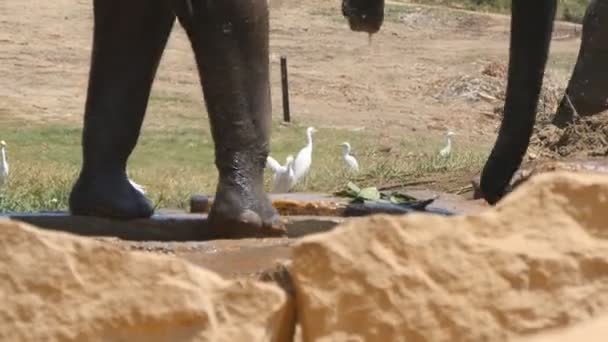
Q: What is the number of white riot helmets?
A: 0